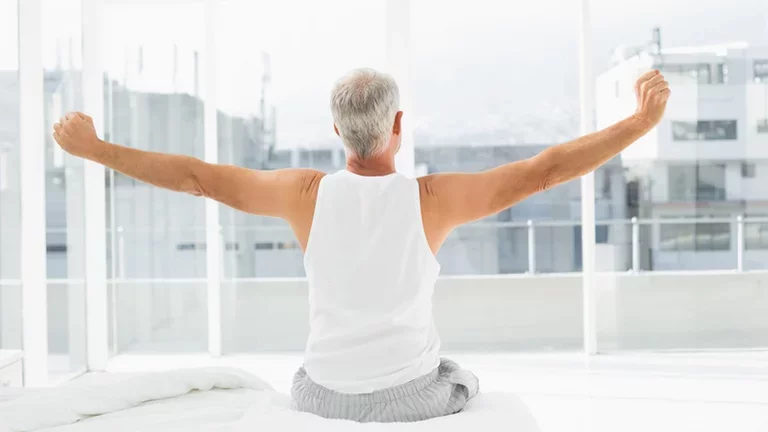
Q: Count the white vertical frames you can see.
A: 5